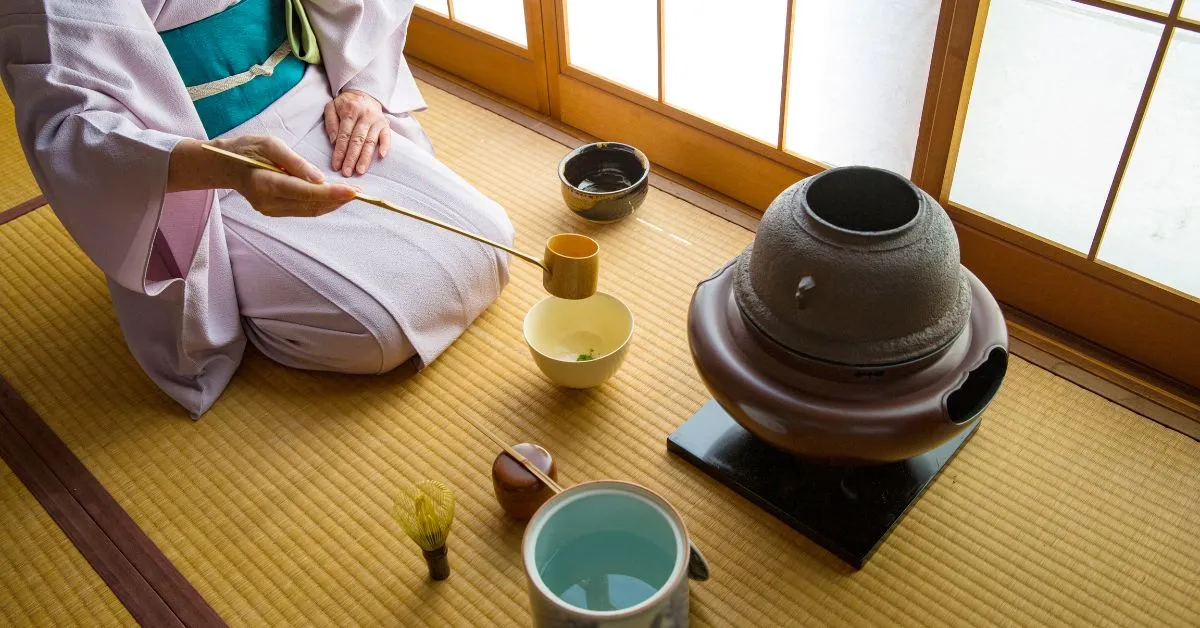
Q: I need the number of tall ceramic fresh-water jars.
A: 1